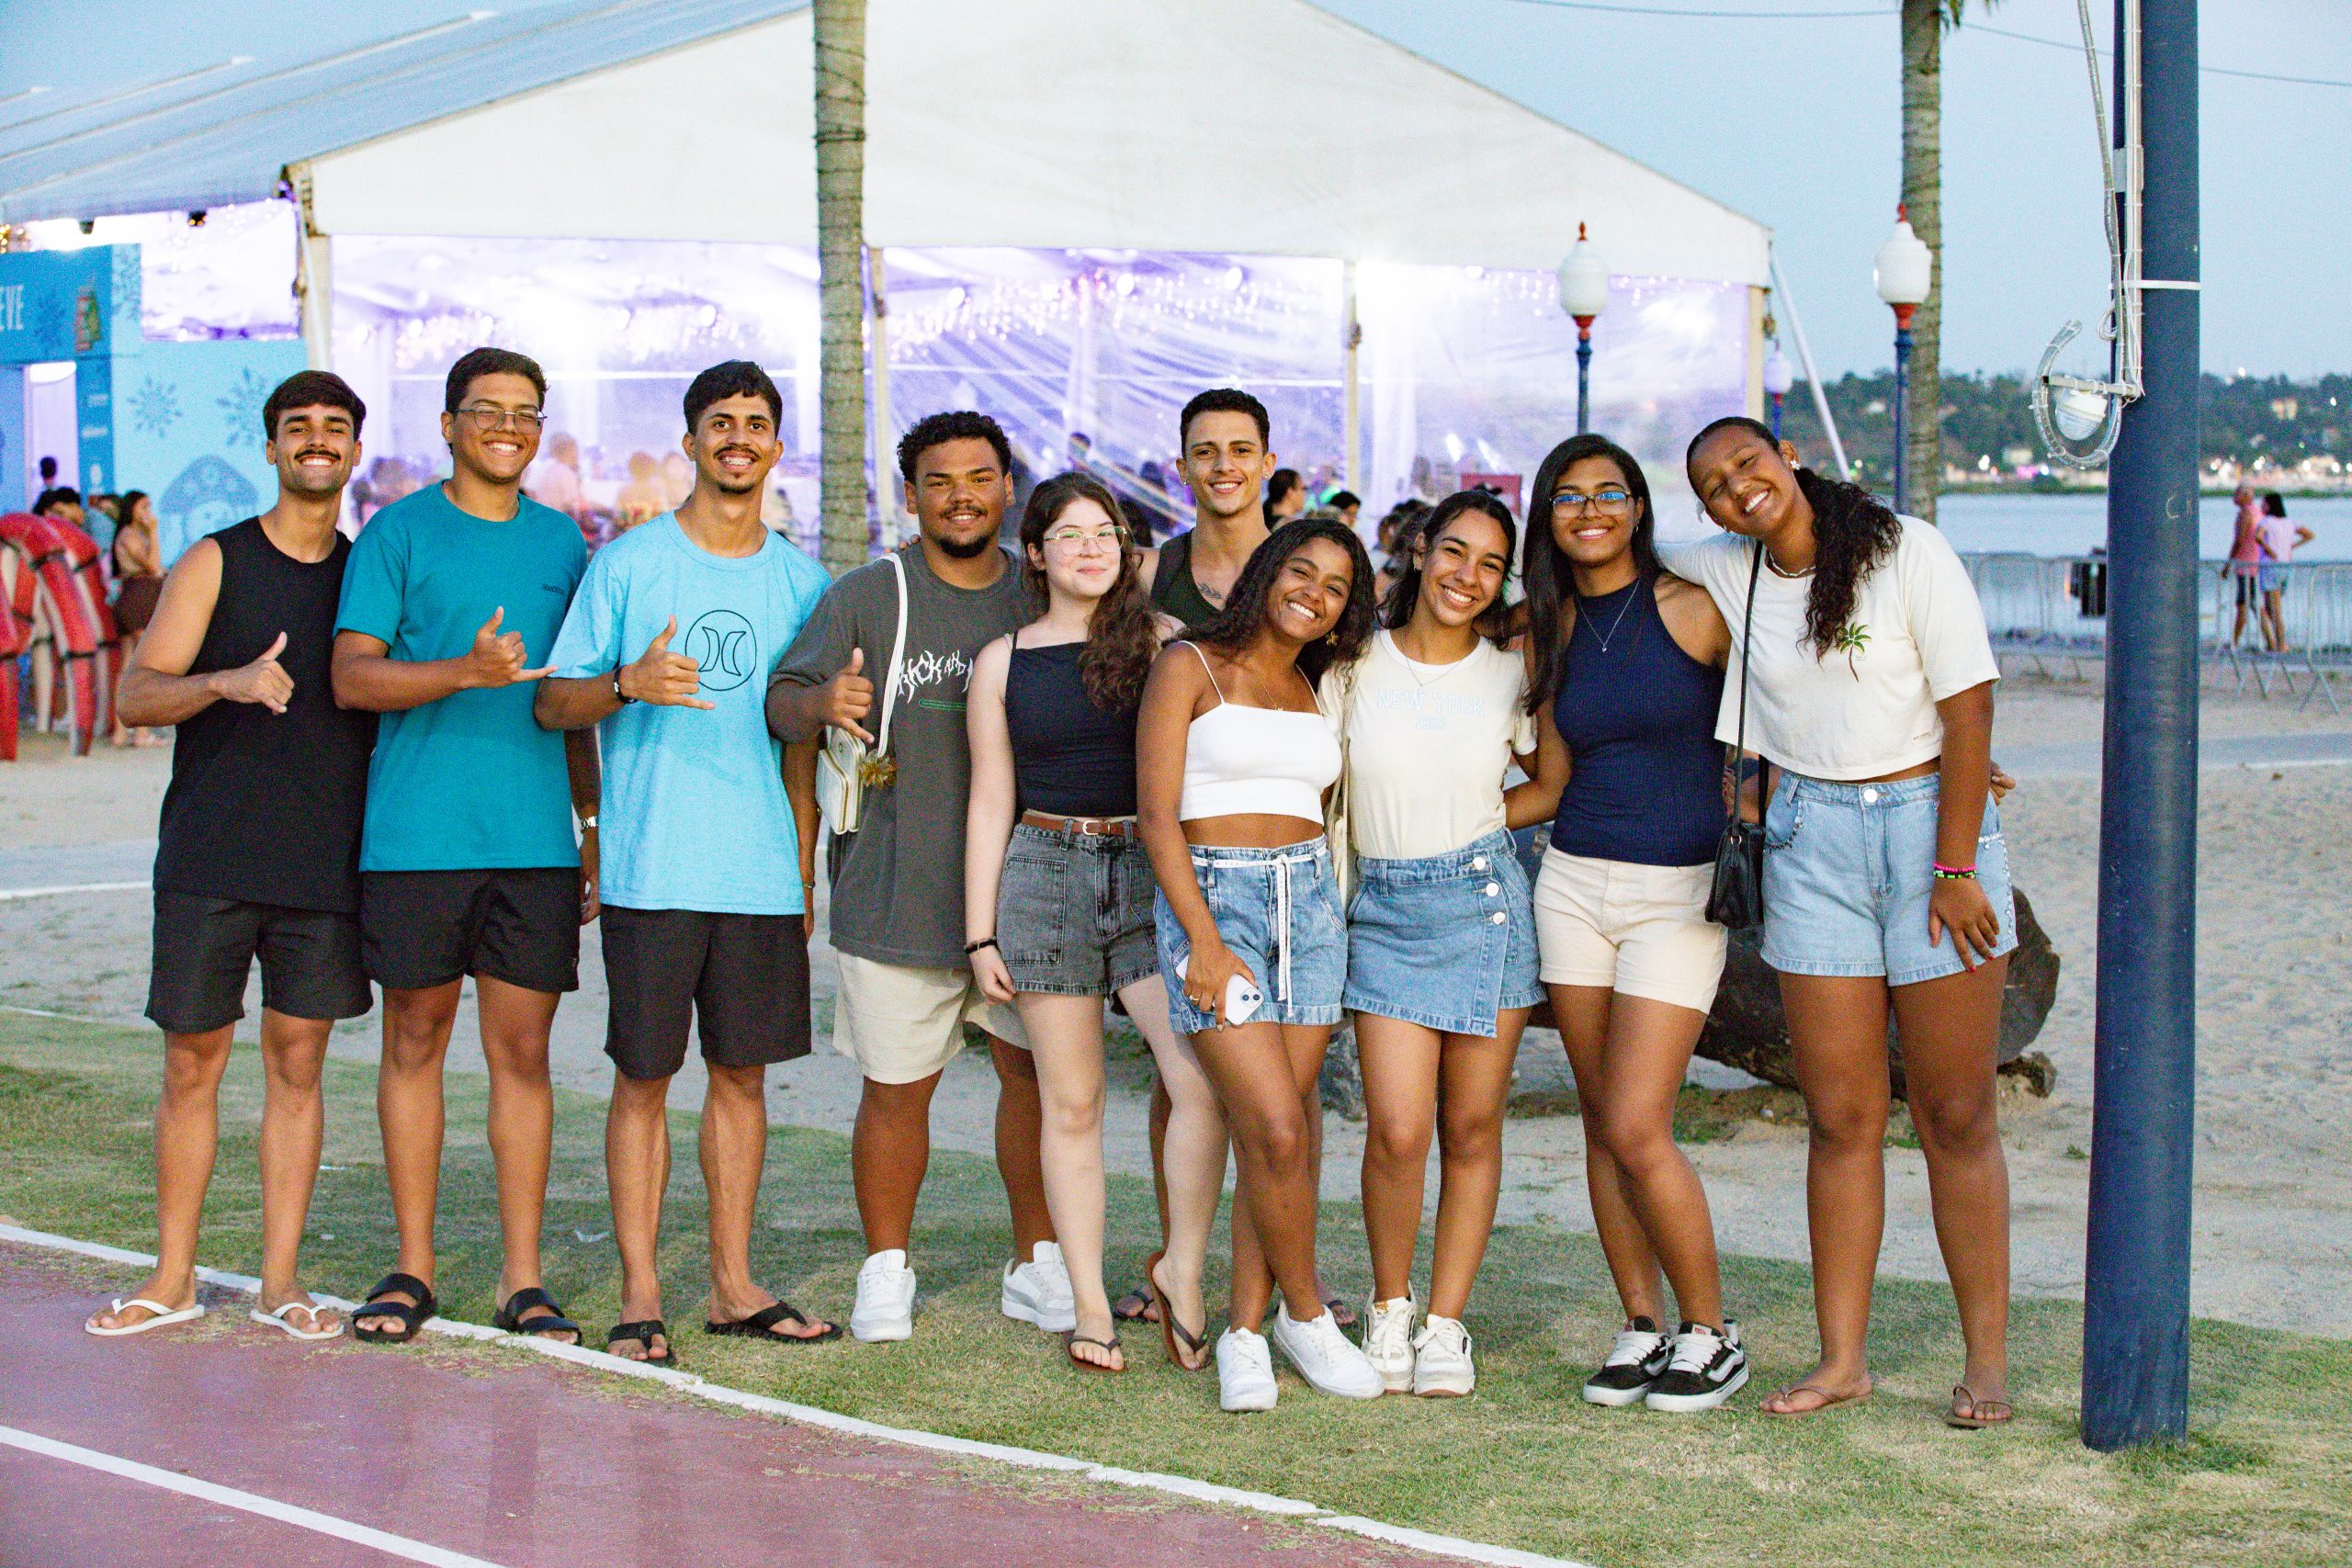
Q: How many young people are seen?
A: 10